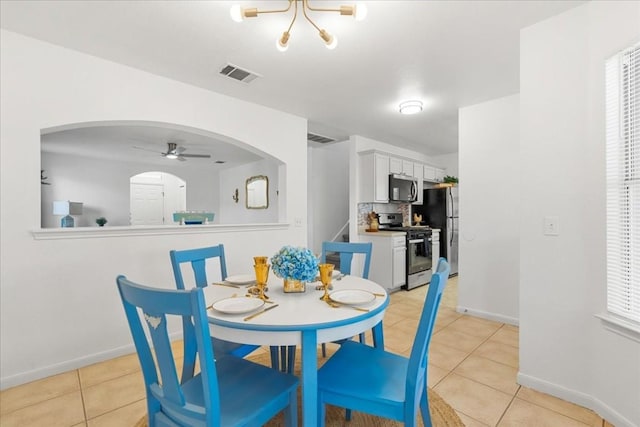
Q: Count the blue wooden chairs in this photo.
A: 4